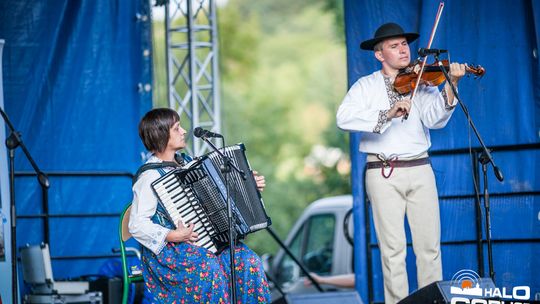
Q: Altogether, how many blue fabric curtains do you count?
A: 2